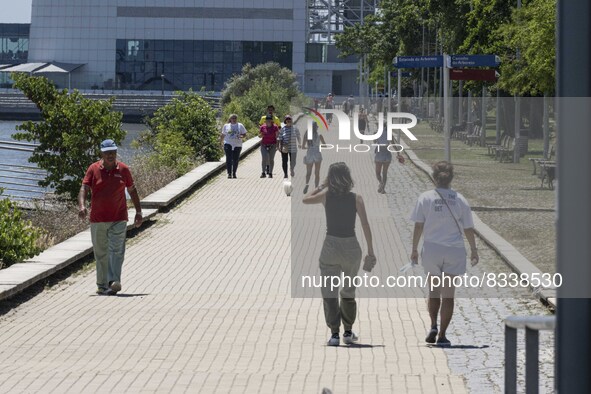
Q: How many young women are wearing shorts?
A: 3